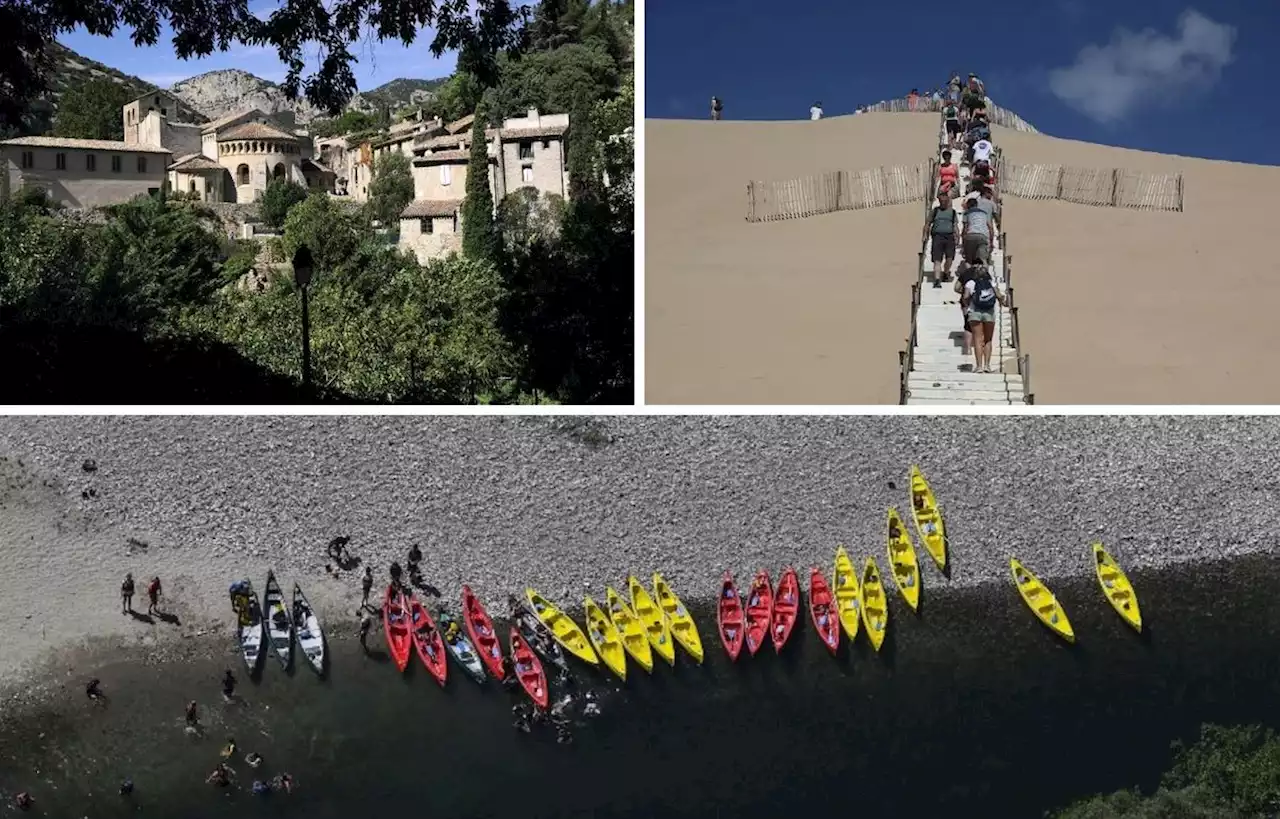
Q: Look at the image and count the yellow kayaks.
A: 11